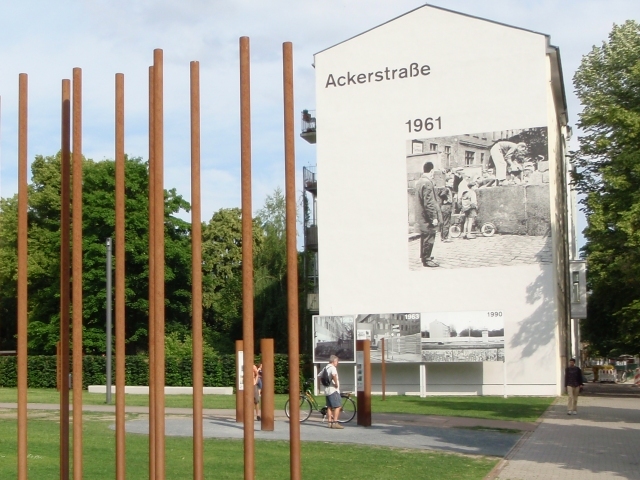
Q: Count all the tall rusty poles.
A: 9